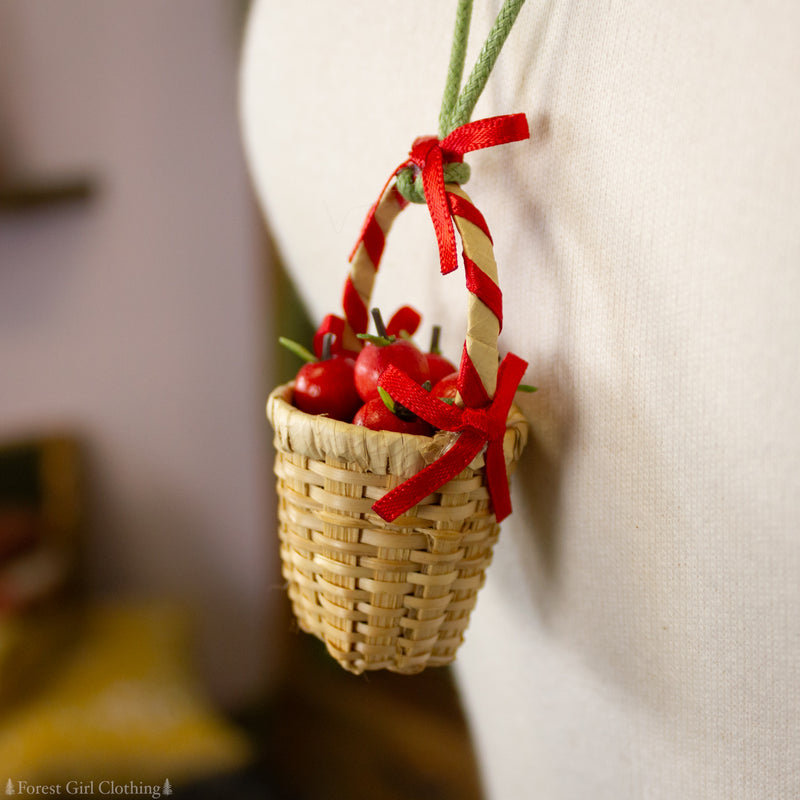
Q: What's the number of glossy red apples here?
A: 5